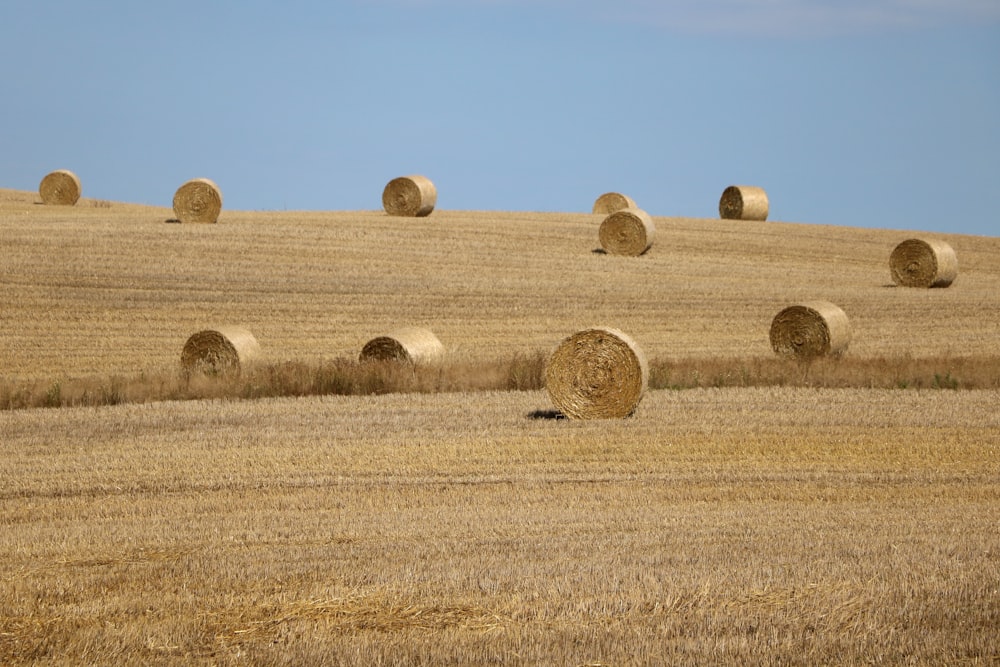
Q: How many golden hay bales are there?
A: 11